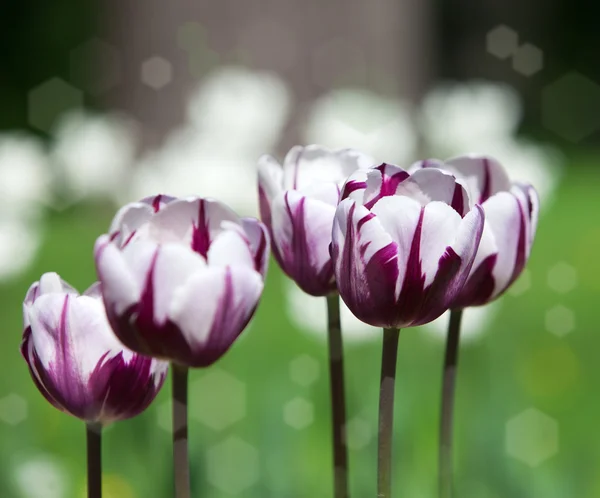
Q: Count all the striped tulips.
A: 5